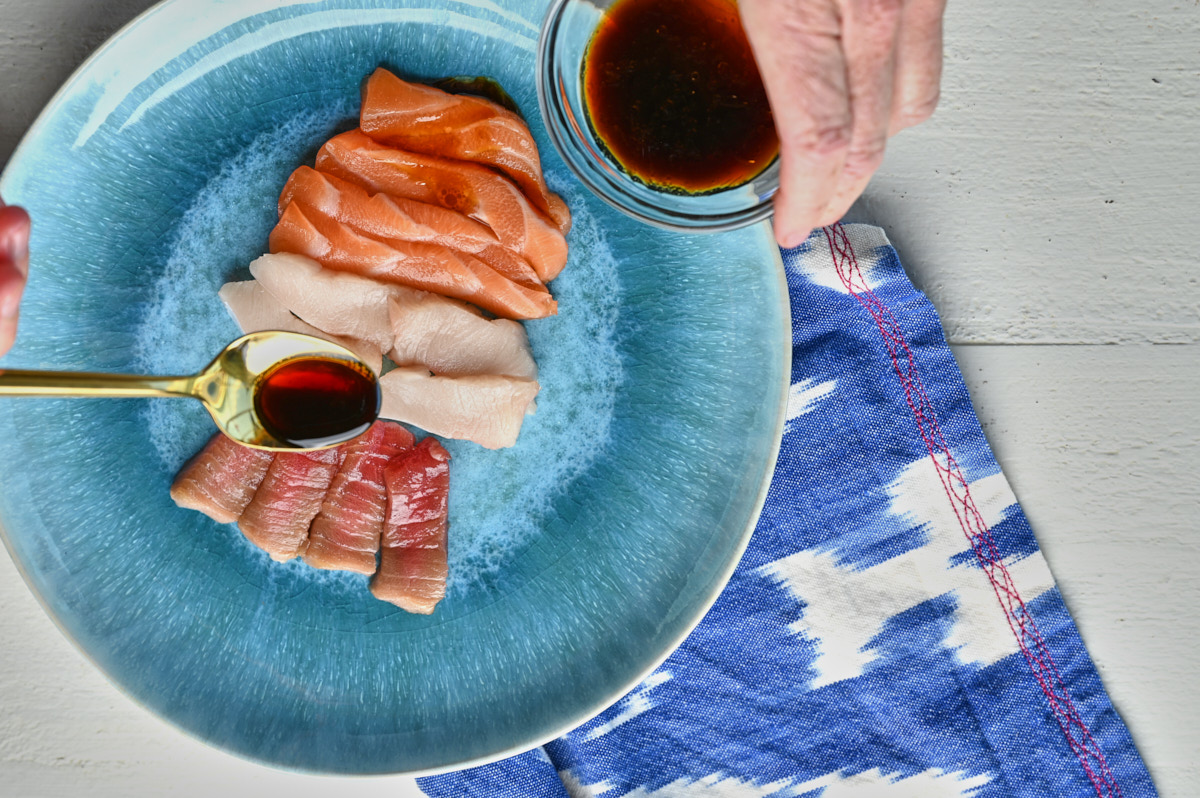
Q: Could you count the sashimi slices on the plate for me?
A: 12